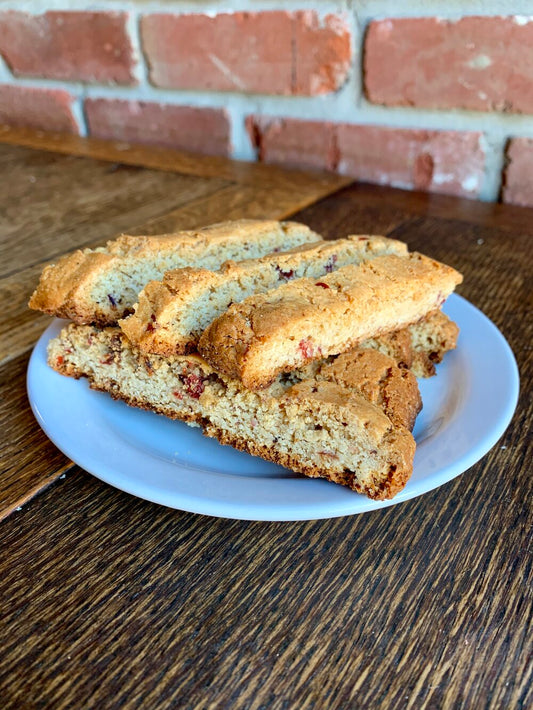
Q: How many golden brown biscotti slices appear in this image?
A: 6